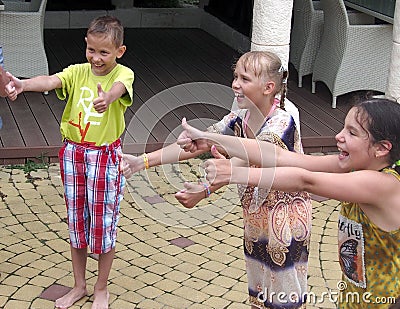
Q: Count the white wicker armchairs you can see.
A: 3